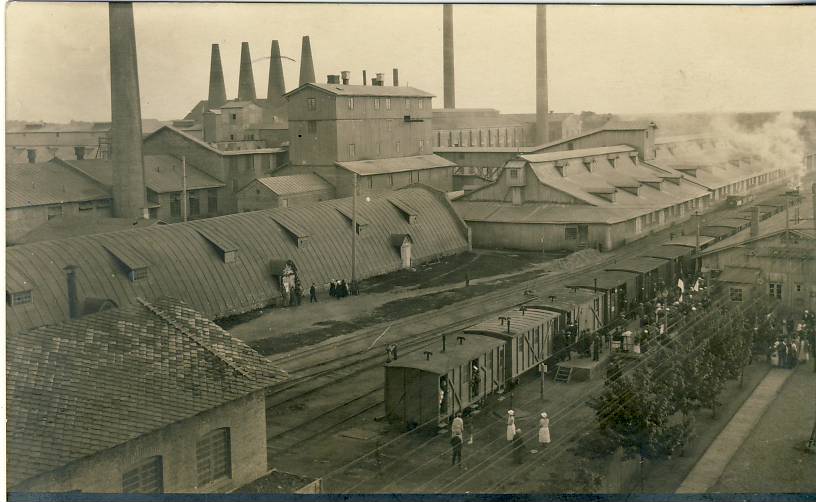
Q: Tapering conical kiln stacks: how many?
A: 4